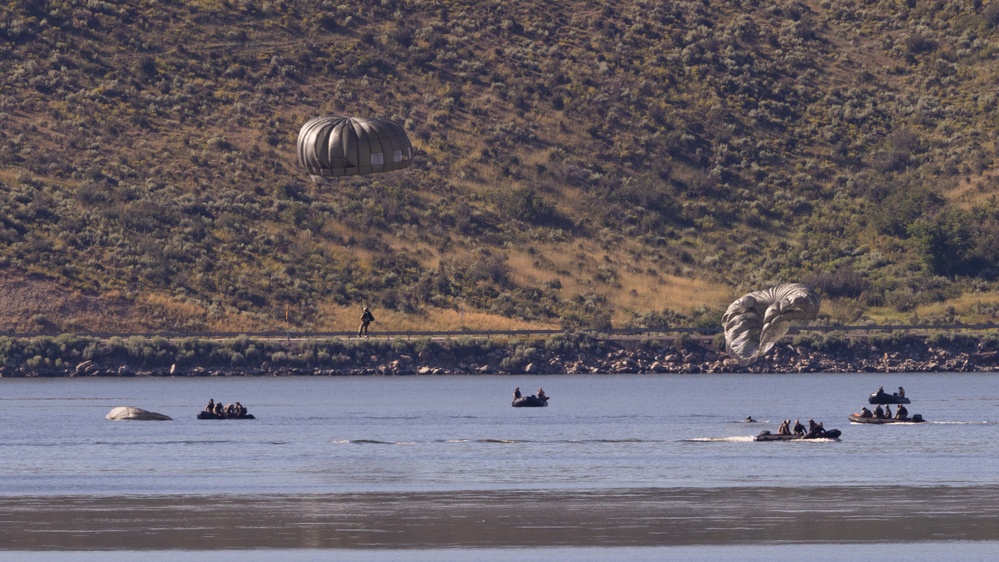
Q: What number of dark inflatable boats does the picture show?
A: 5